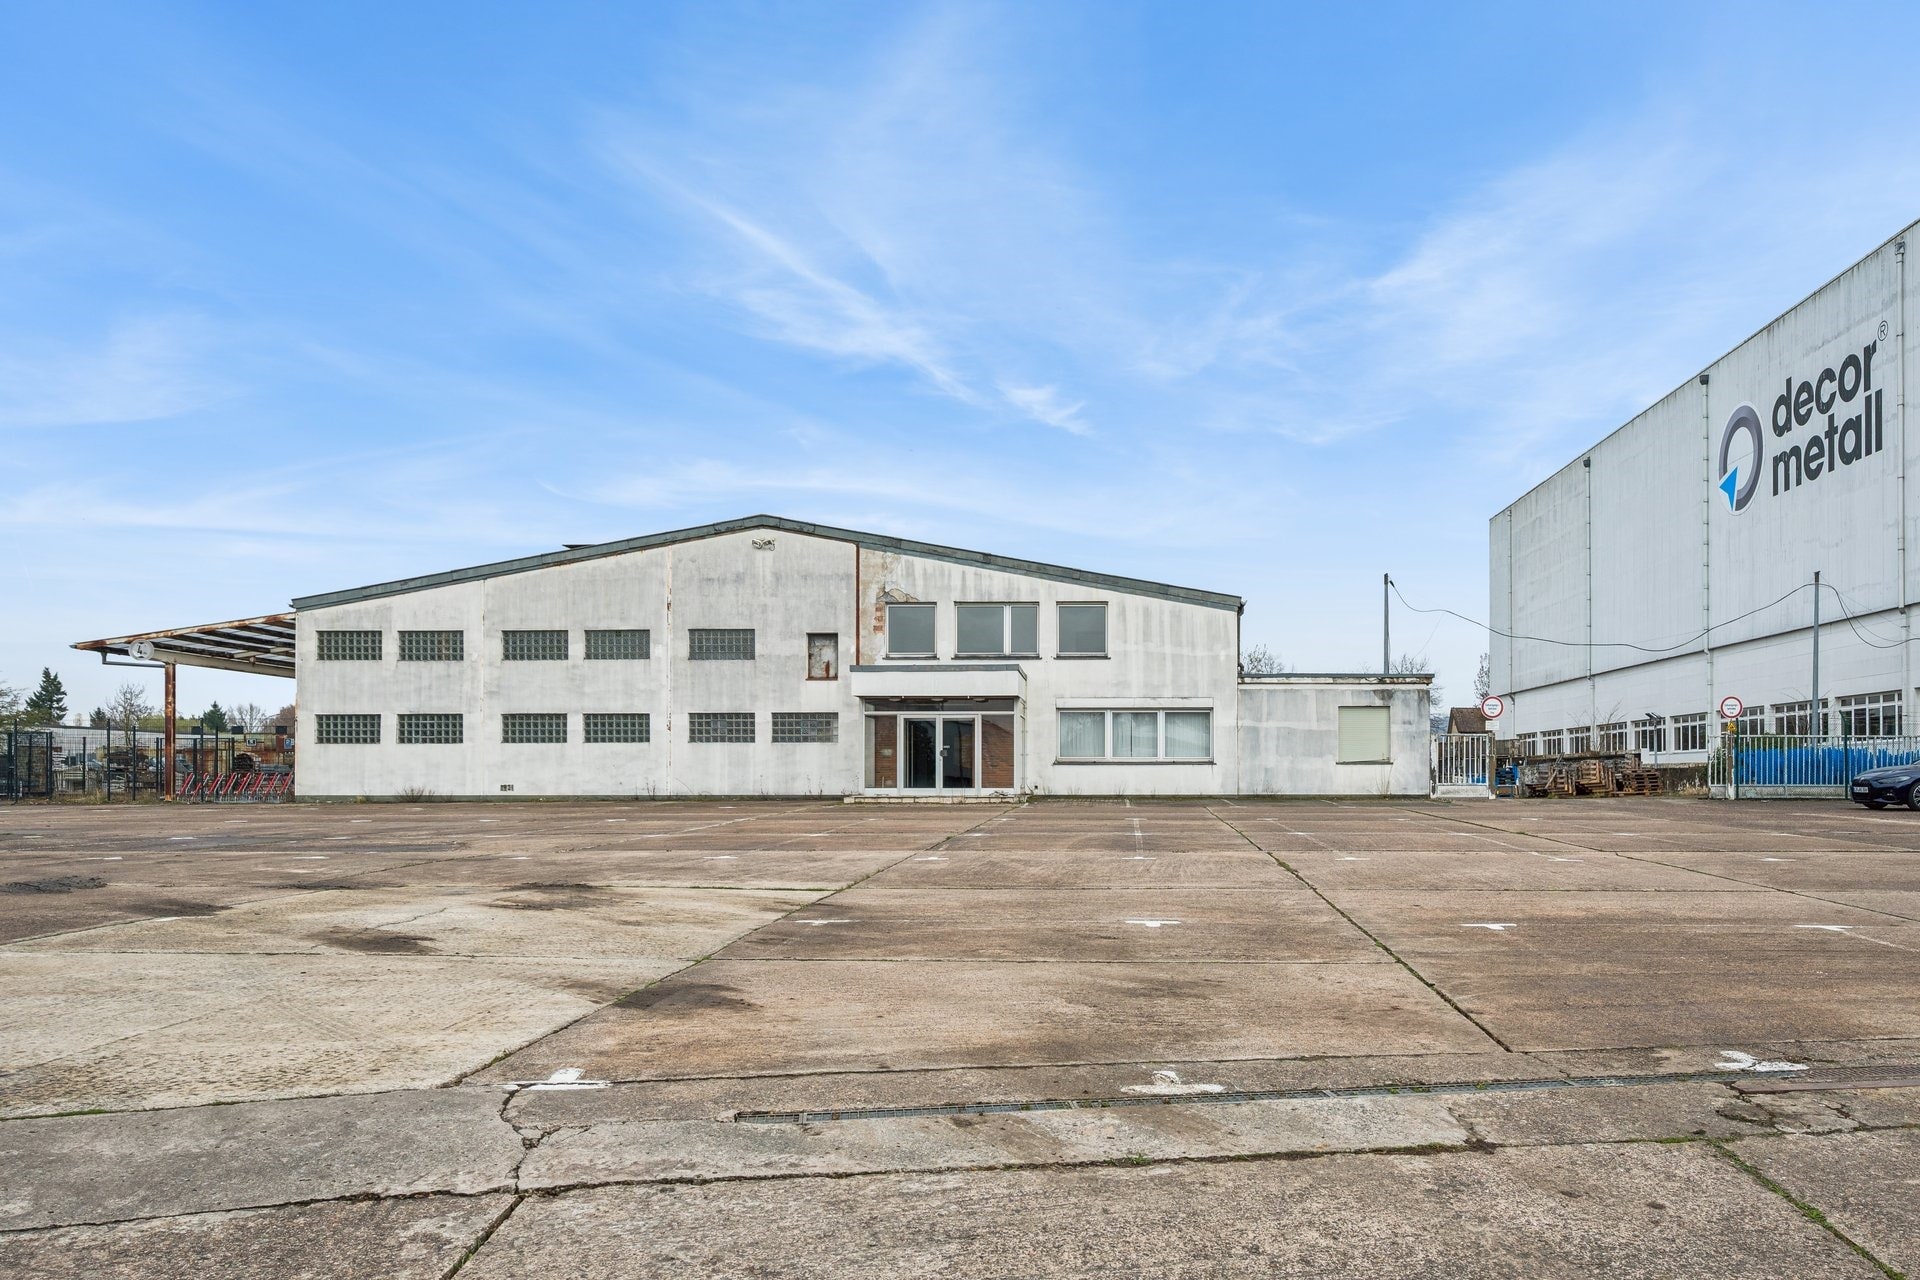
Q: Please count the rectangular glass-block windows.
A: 11